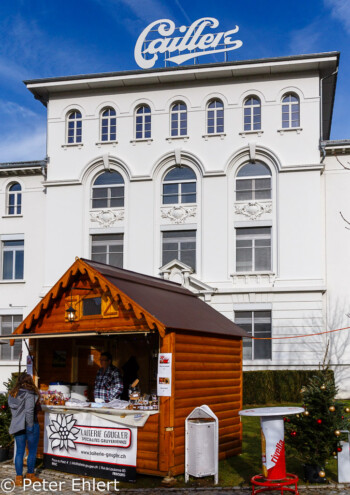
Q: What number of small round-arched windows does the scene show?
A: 8